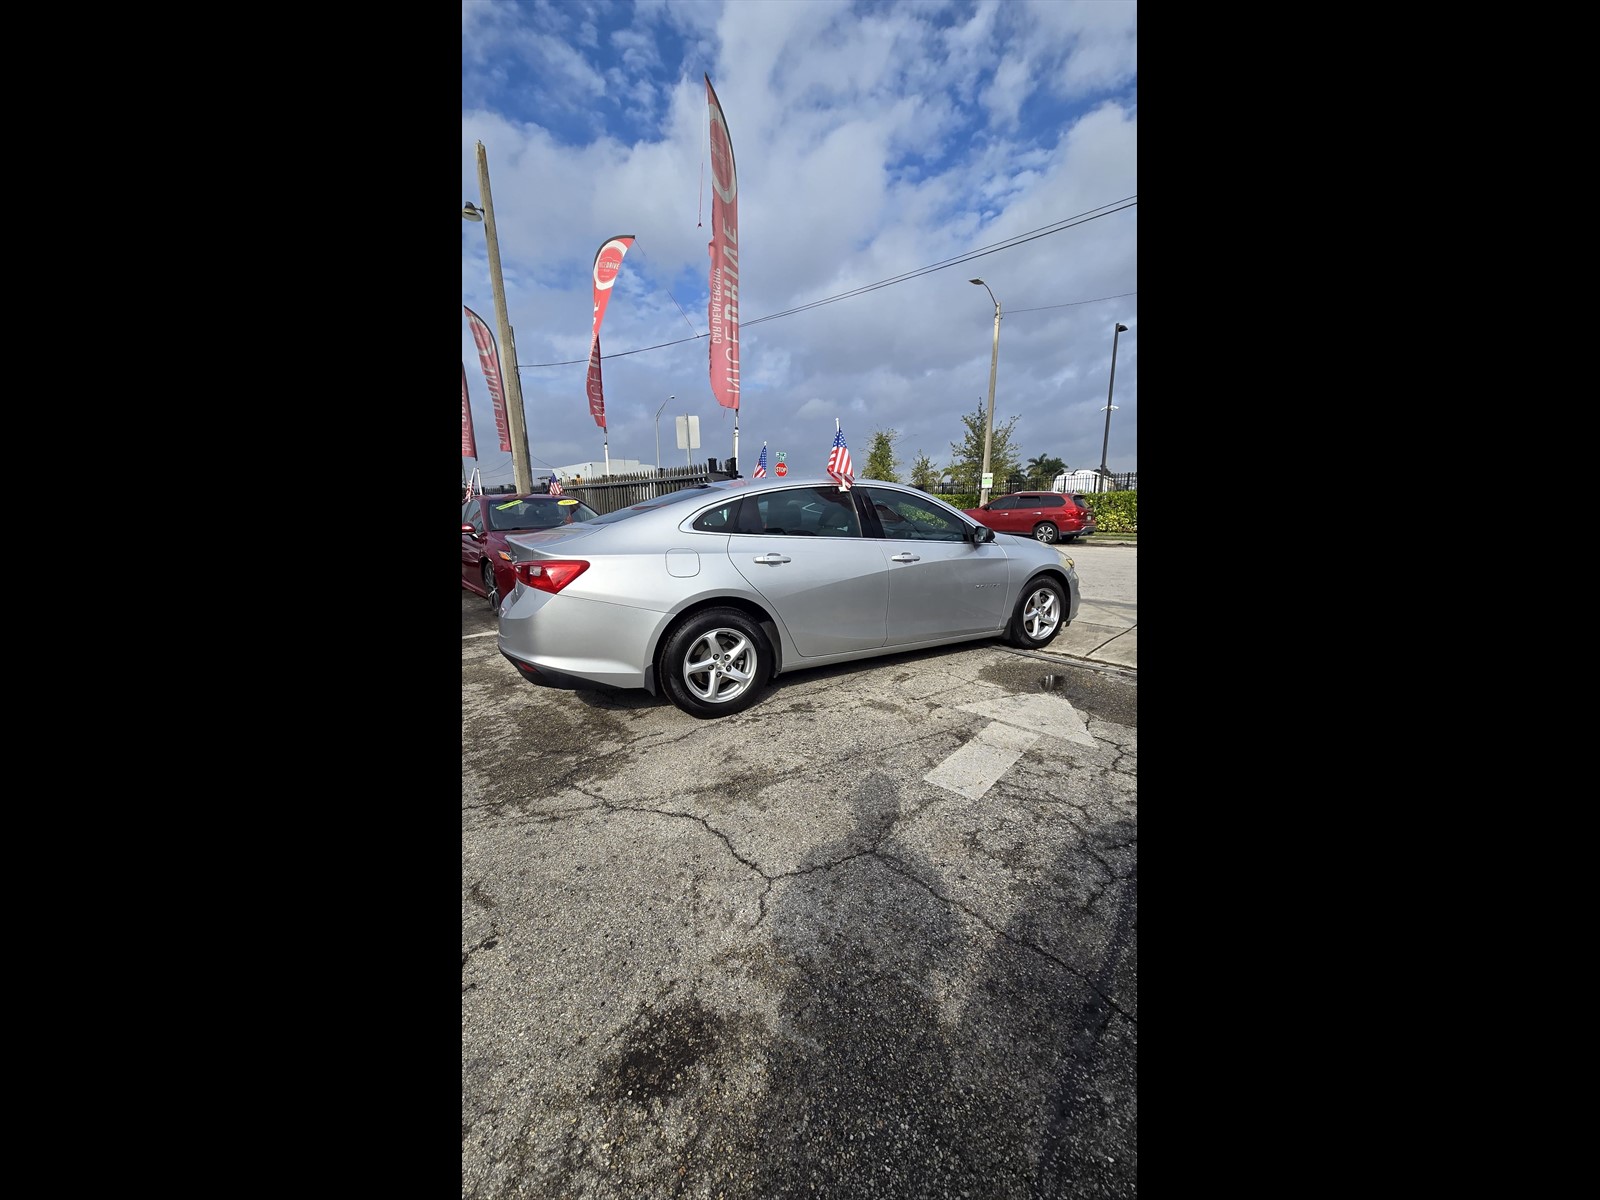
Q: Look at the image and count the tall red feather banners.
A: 4